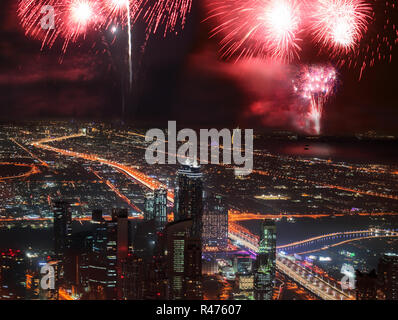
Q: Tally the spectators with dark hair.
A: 0